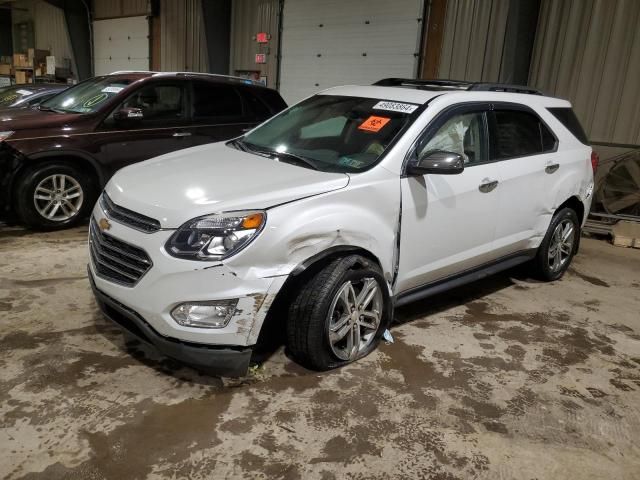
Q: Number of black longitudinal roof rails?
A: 2